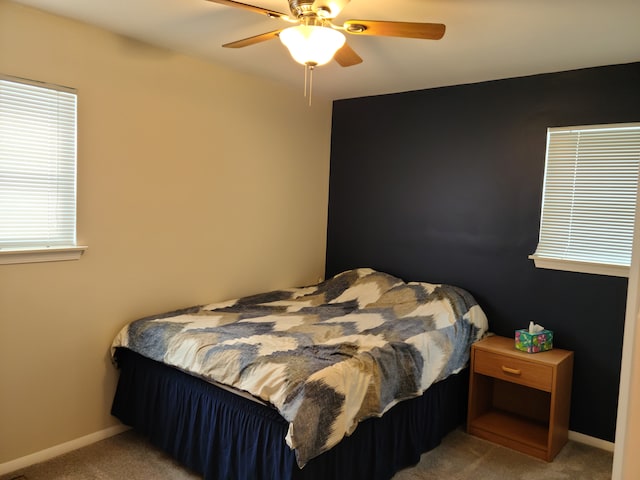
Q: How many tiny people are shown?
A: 0